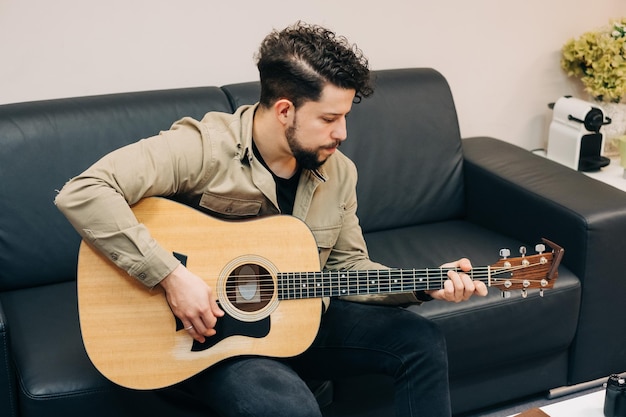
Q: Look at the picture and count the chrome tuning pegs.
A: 6